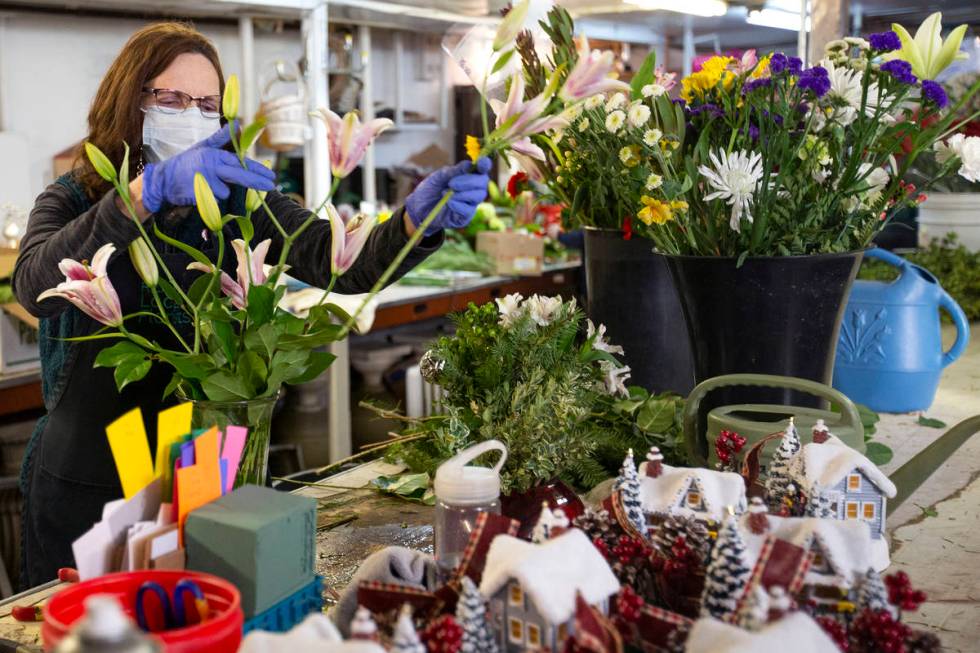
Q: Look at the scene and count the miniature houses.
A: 6